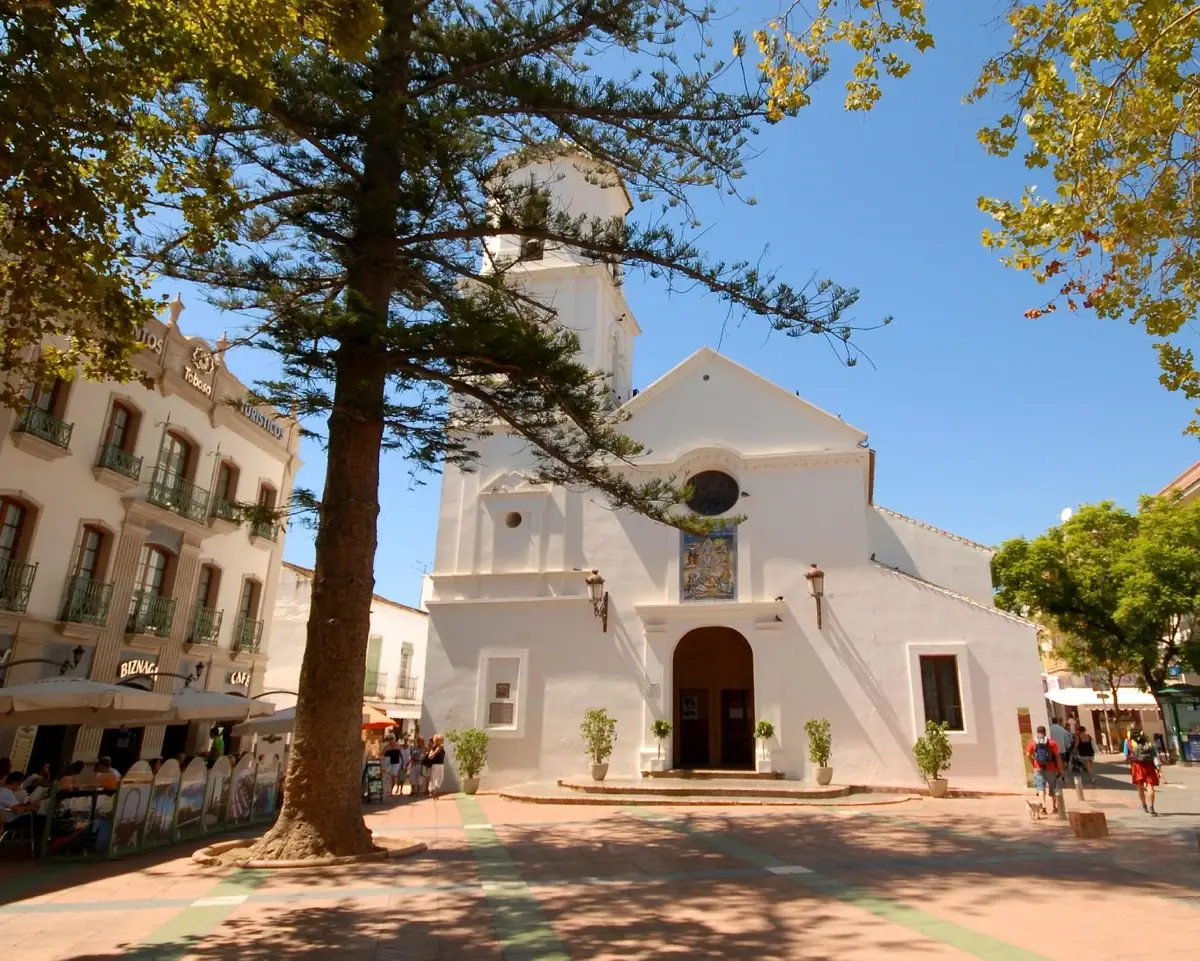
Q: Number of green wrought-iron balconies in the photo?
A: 10